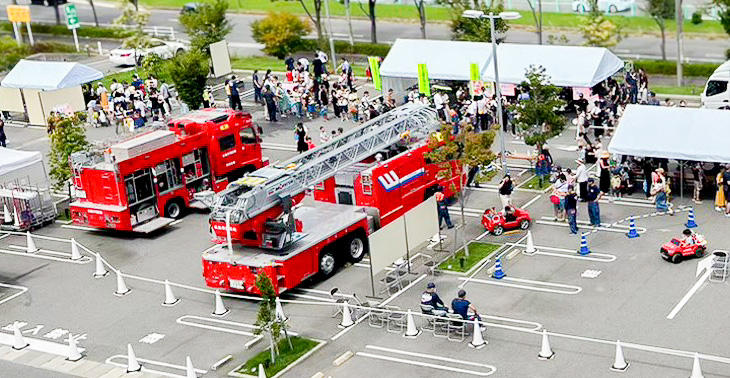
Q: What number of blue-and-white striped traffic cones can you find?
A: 4